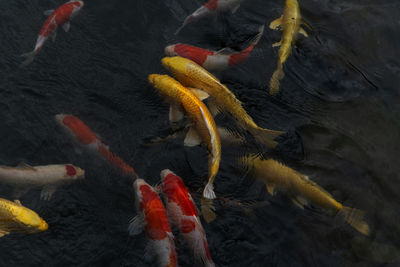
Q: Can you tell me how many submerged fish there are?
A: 12